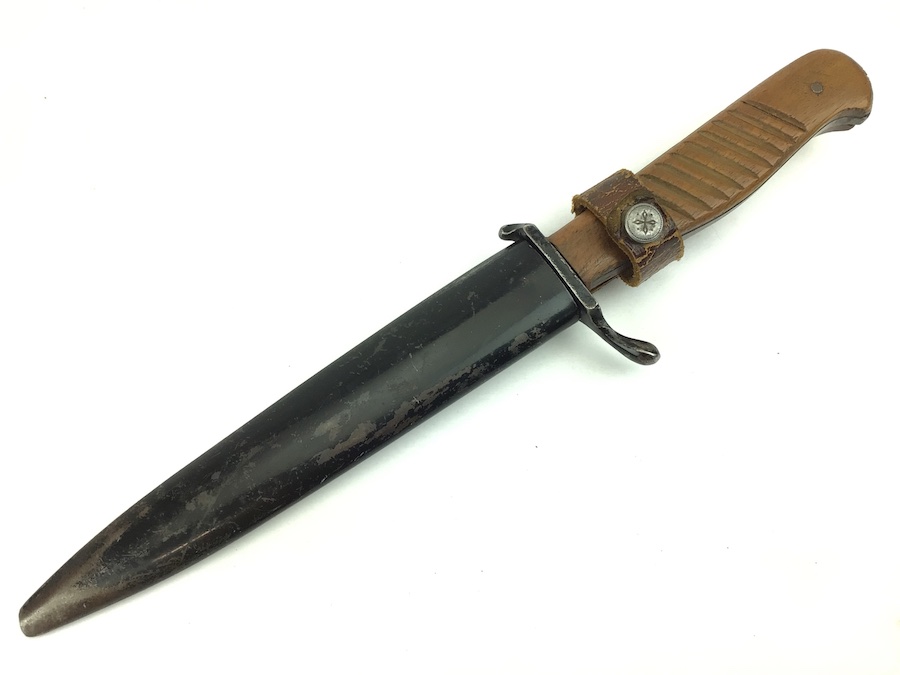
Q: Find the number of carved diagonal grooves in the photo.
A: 9